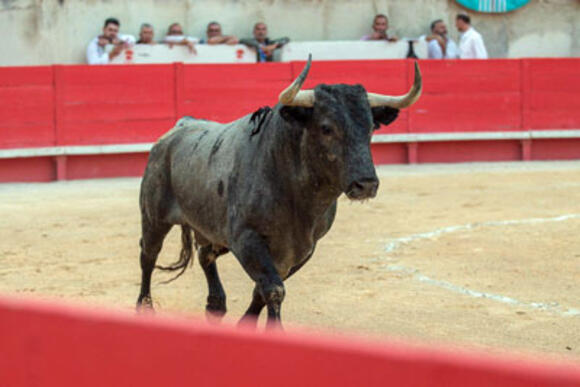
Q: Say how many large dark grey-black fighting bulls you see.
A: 1